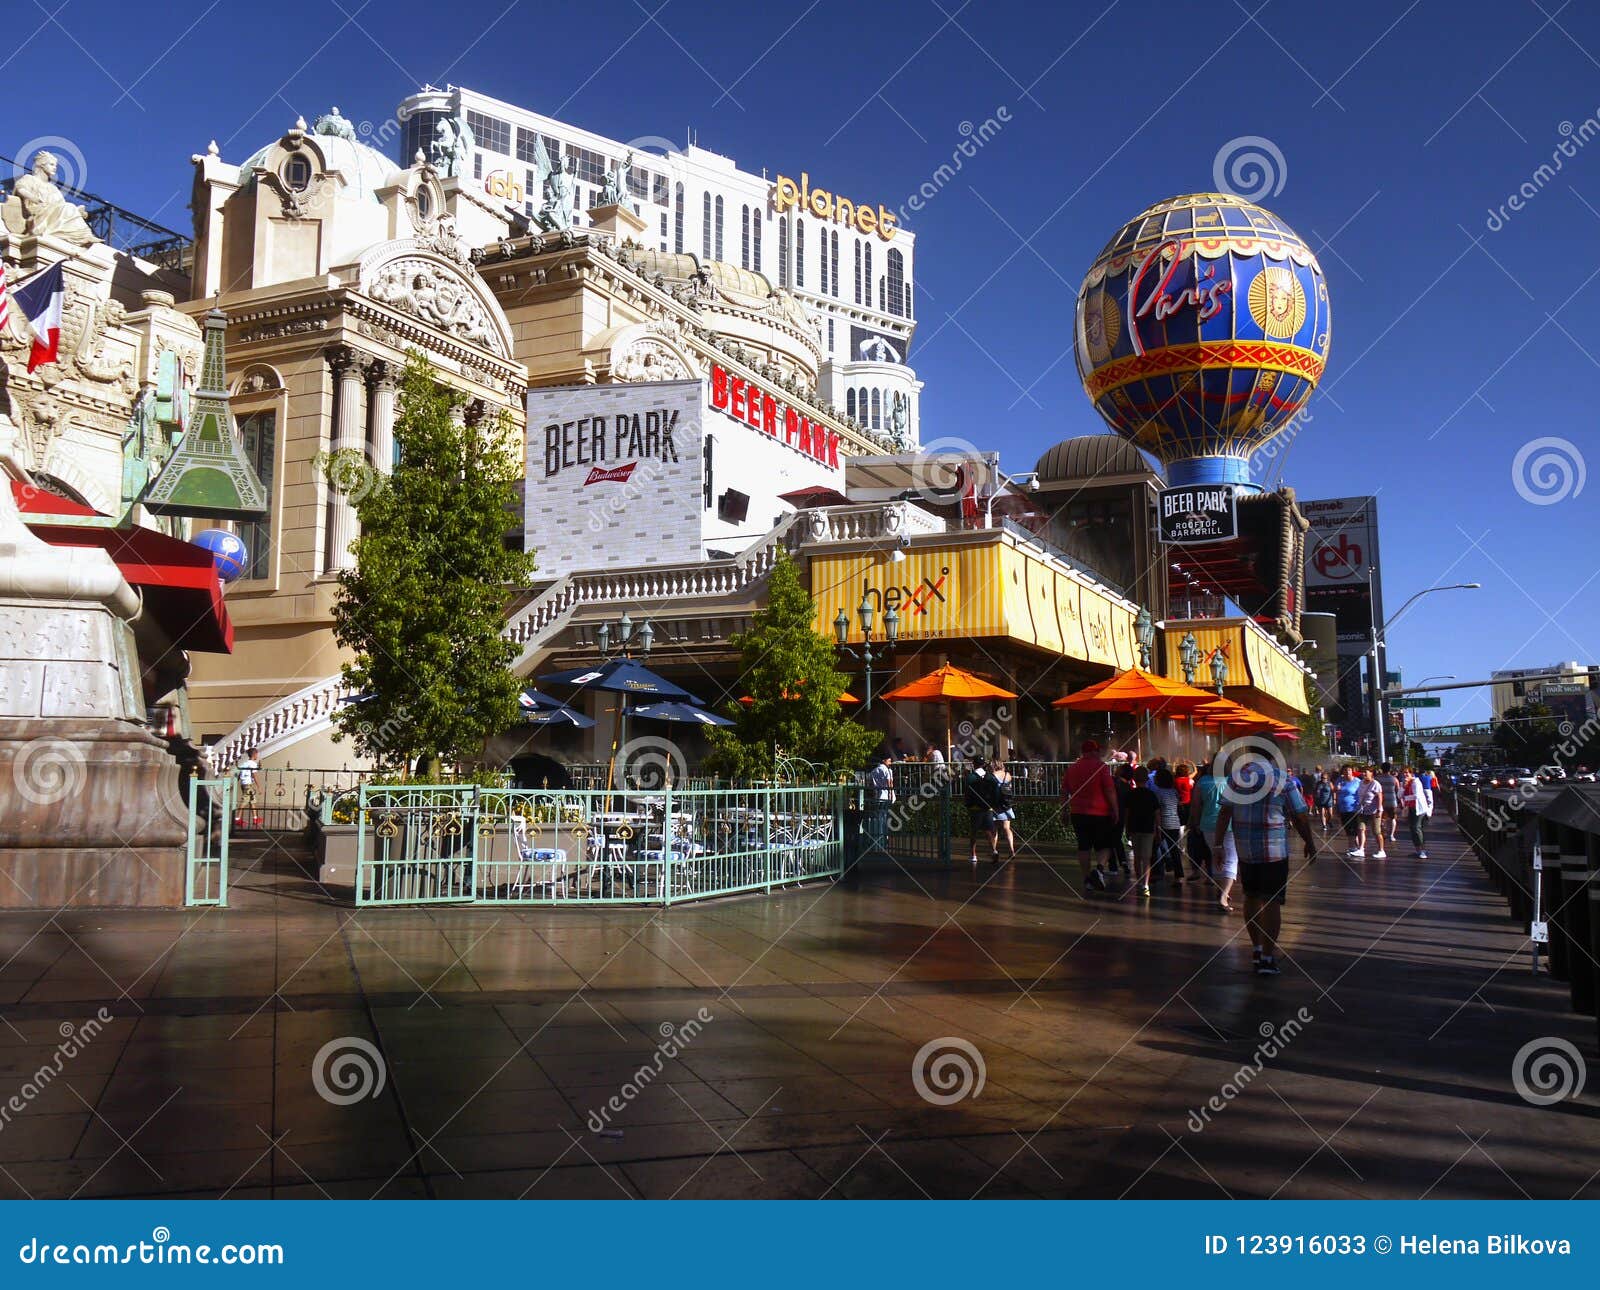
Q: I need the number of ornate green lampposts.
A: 5